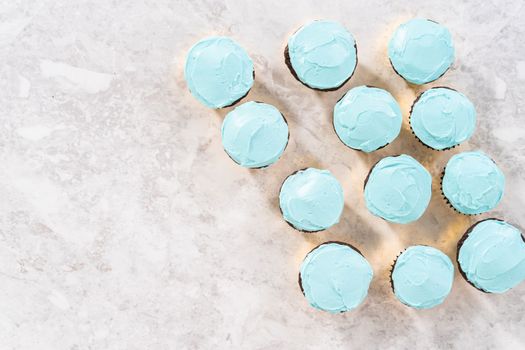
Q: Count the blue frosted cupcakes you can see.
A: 12